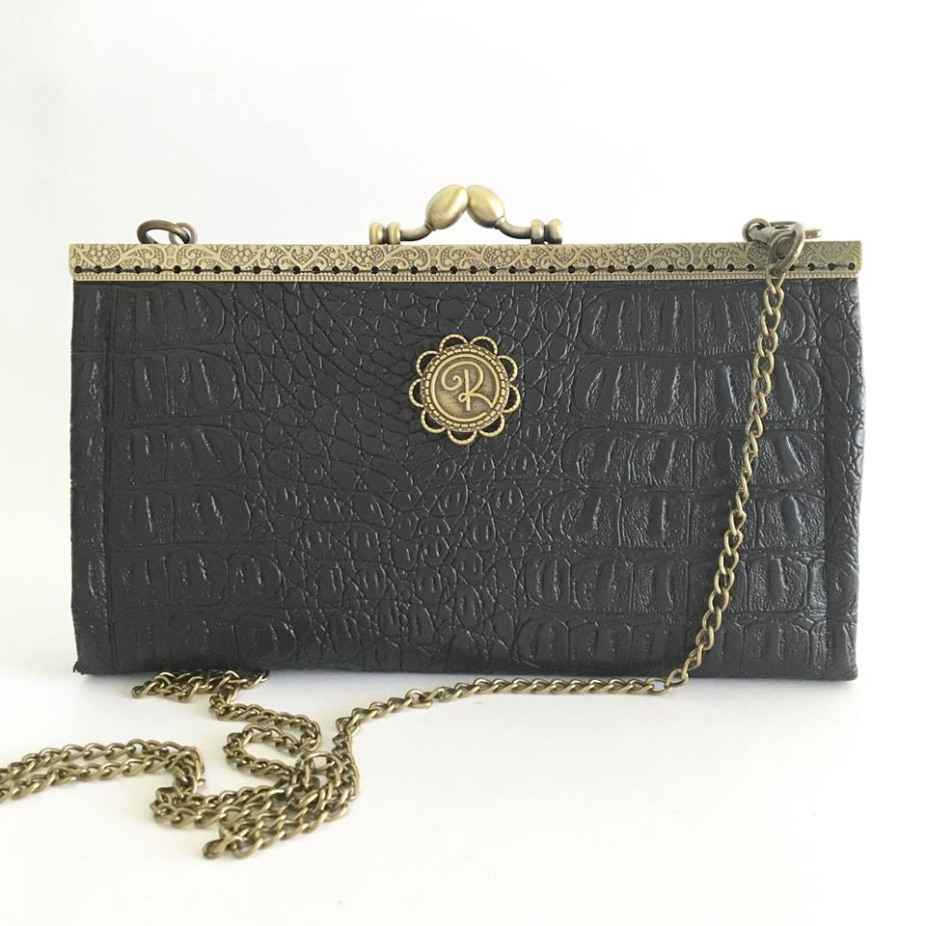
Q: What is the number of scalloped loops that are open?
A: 9